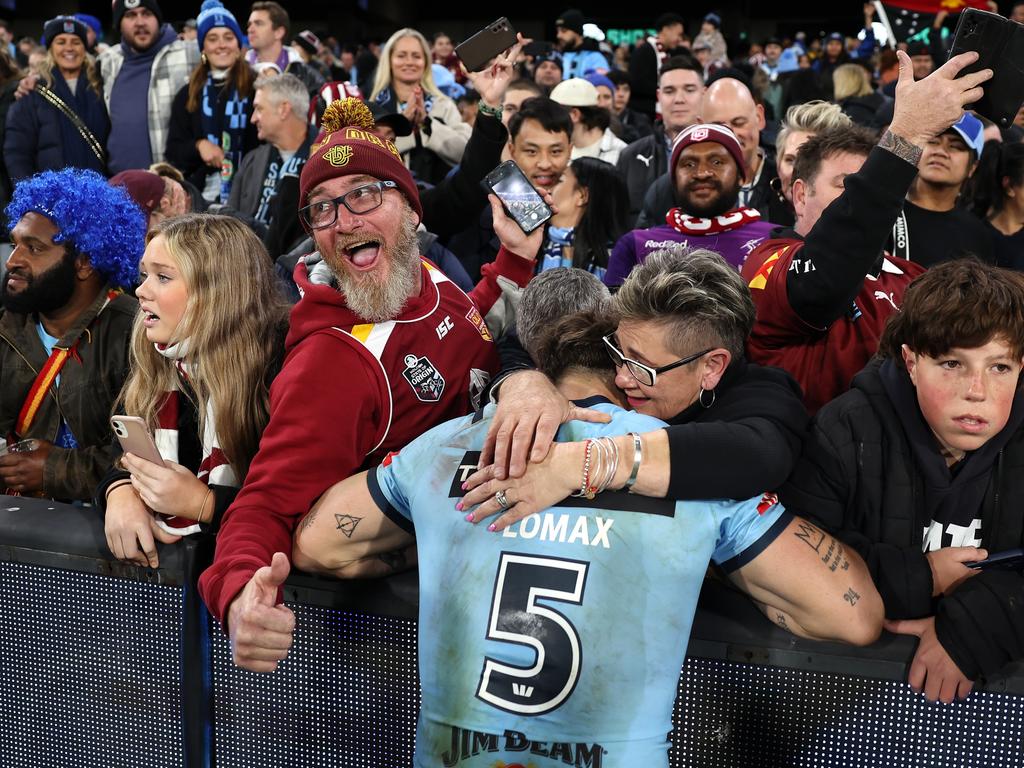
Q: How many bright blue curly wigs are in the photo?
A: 1